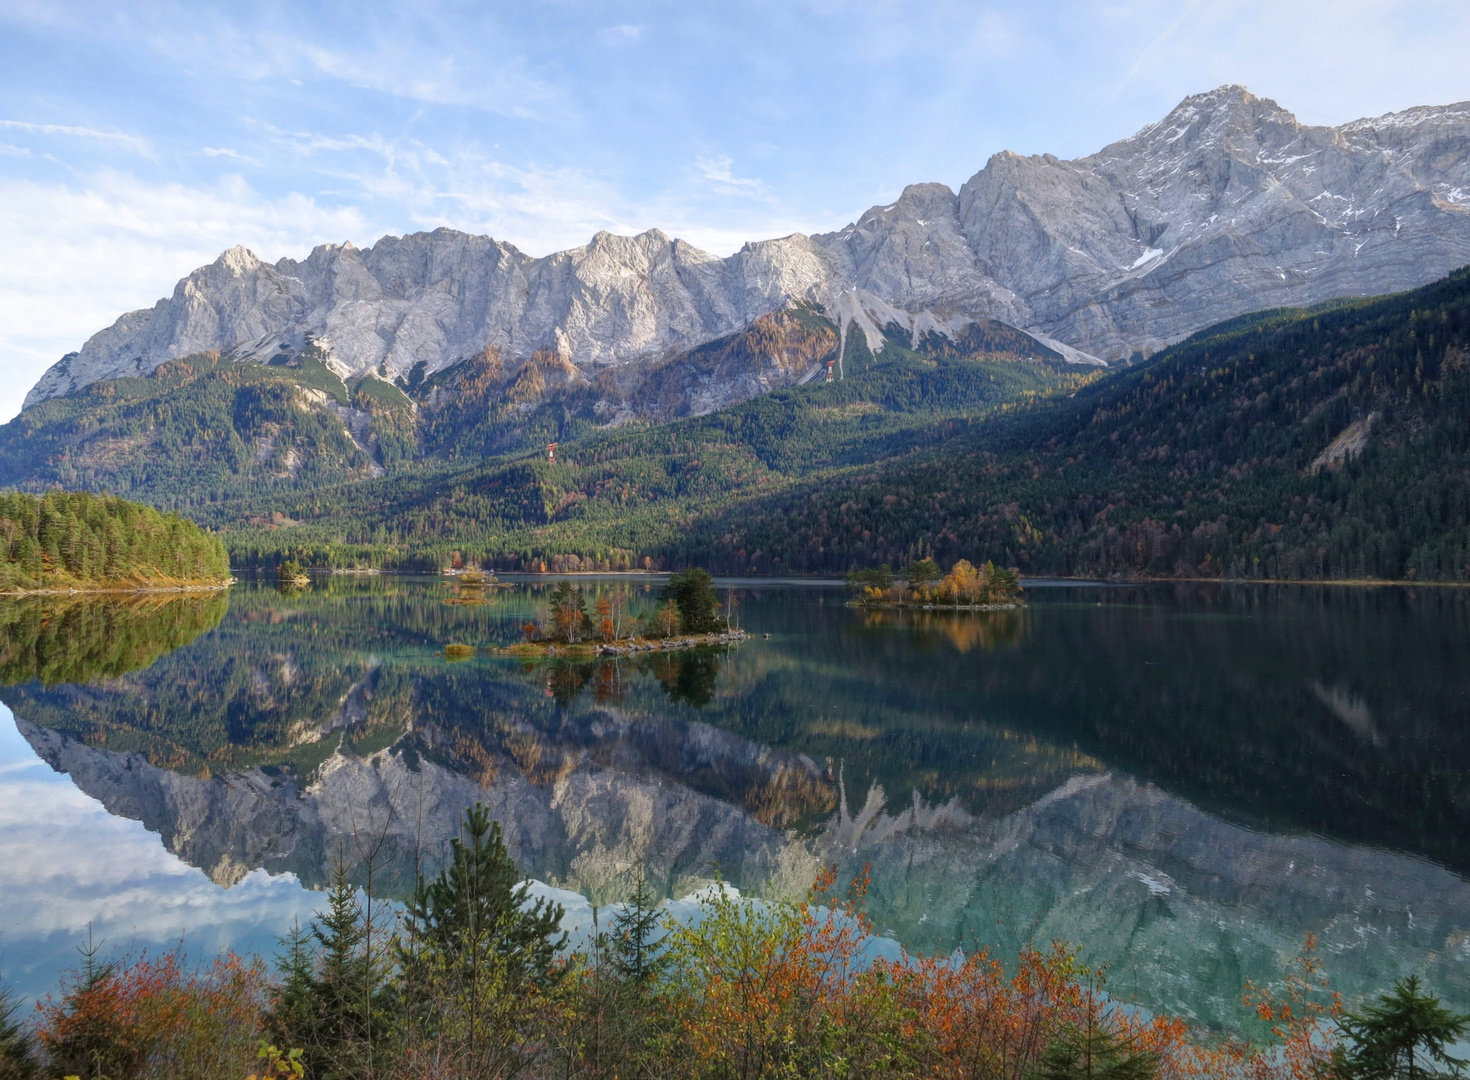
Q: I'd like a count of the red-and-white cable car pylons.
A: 2